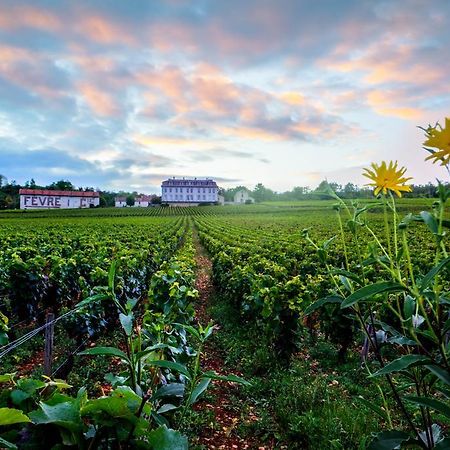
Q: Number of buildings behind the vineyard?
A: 5